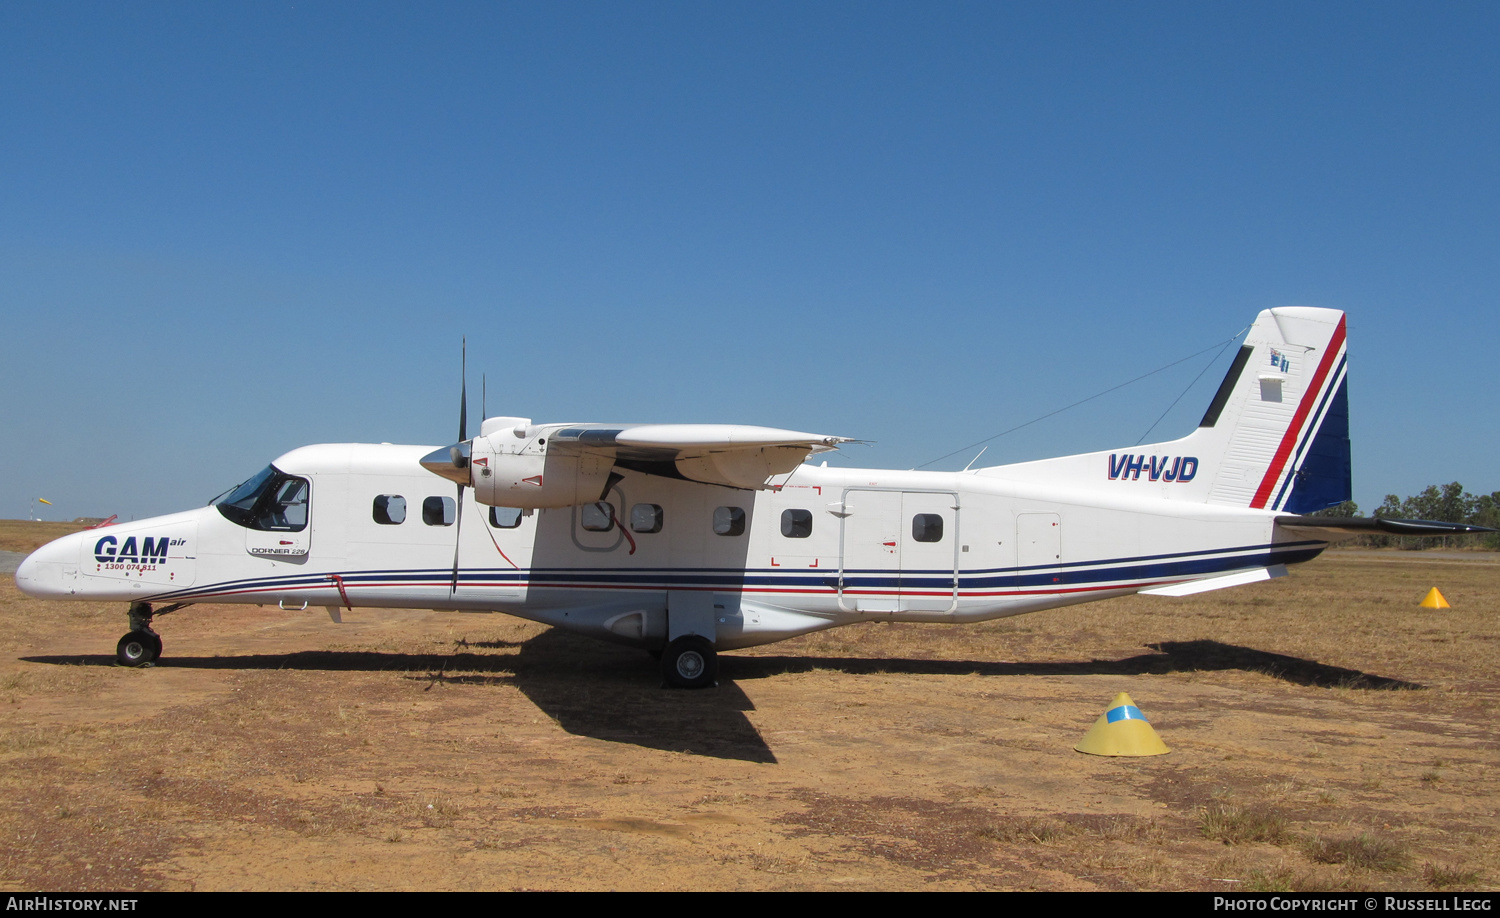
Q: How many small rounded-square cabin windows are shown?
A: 8